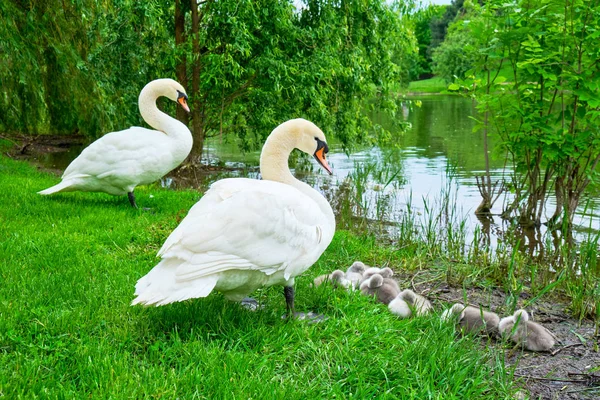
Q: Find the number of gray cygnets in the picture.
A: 7